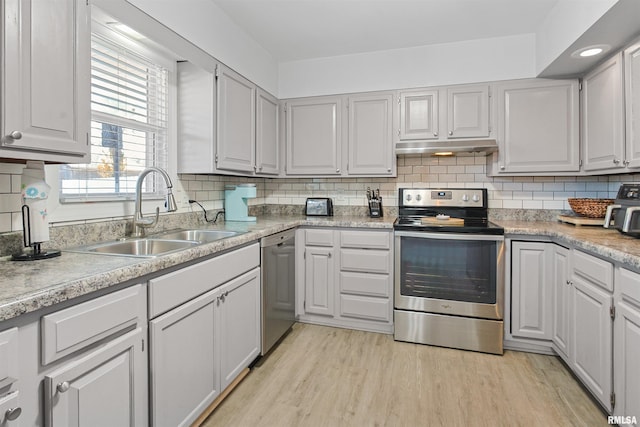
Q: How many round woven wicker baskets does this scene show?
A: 1